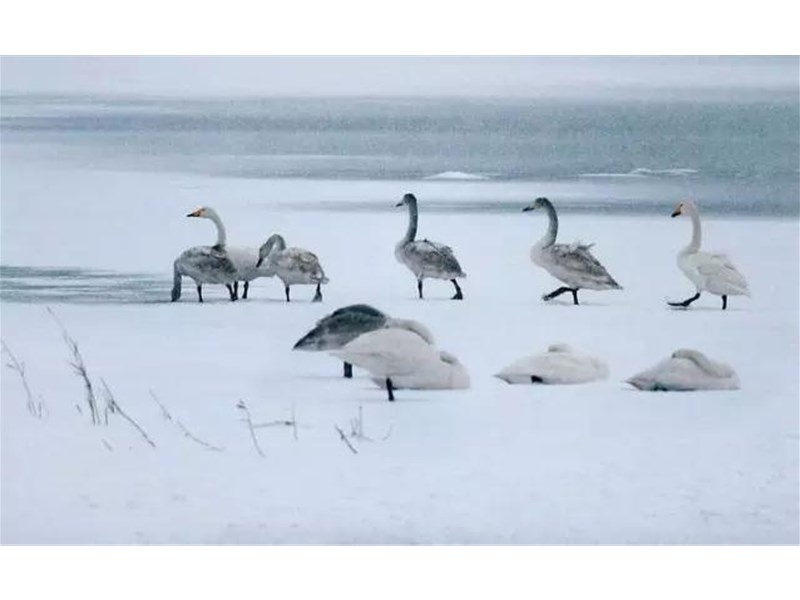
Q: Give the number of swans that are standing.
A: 8